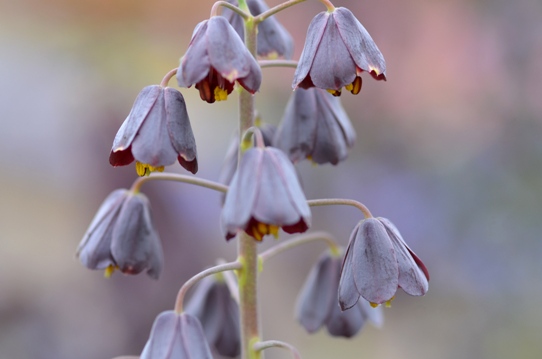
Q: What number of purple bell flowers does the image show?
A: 12